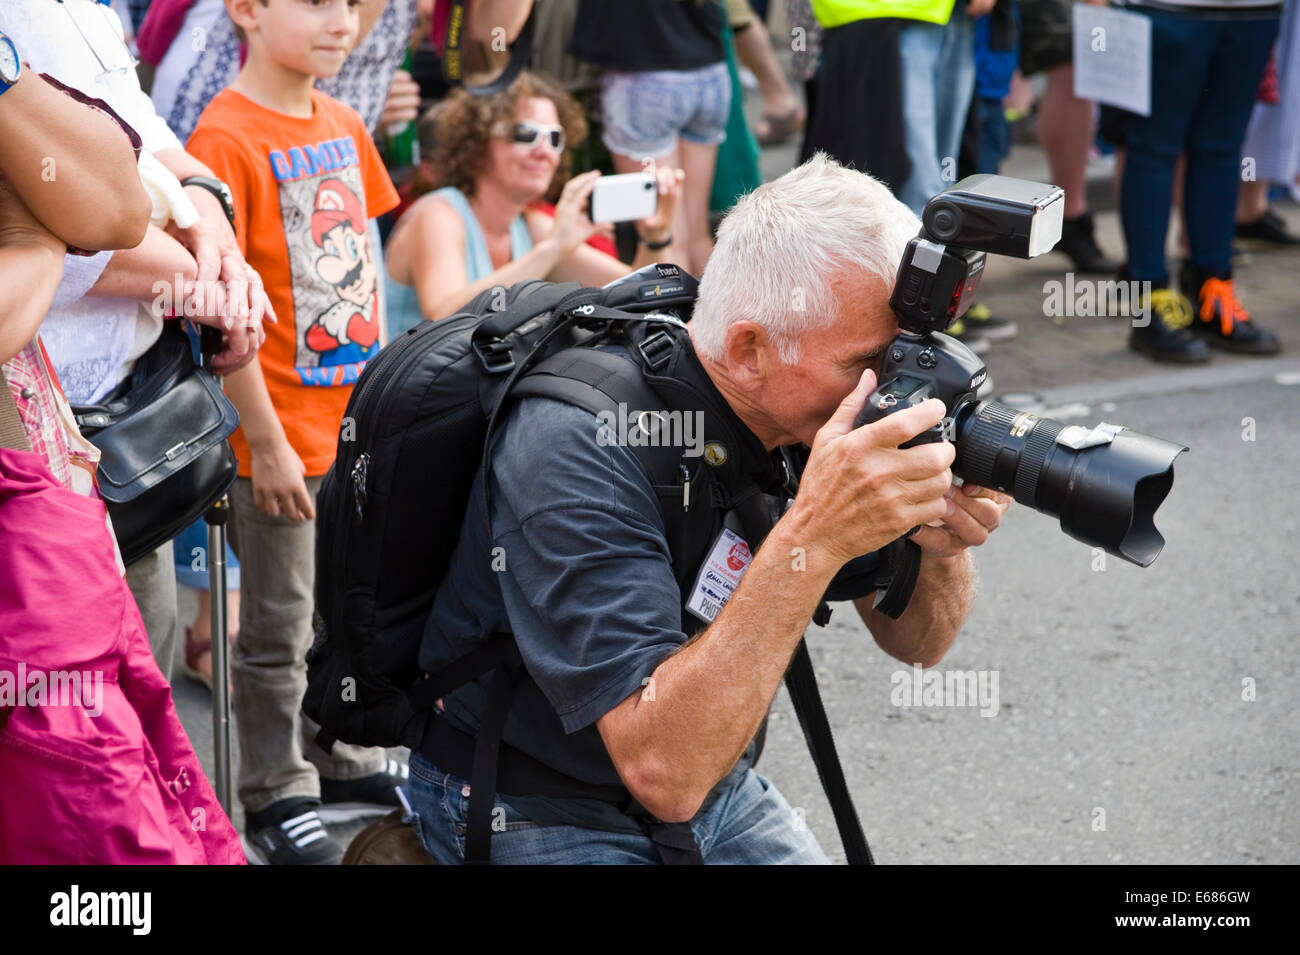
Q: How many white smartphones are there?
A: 1